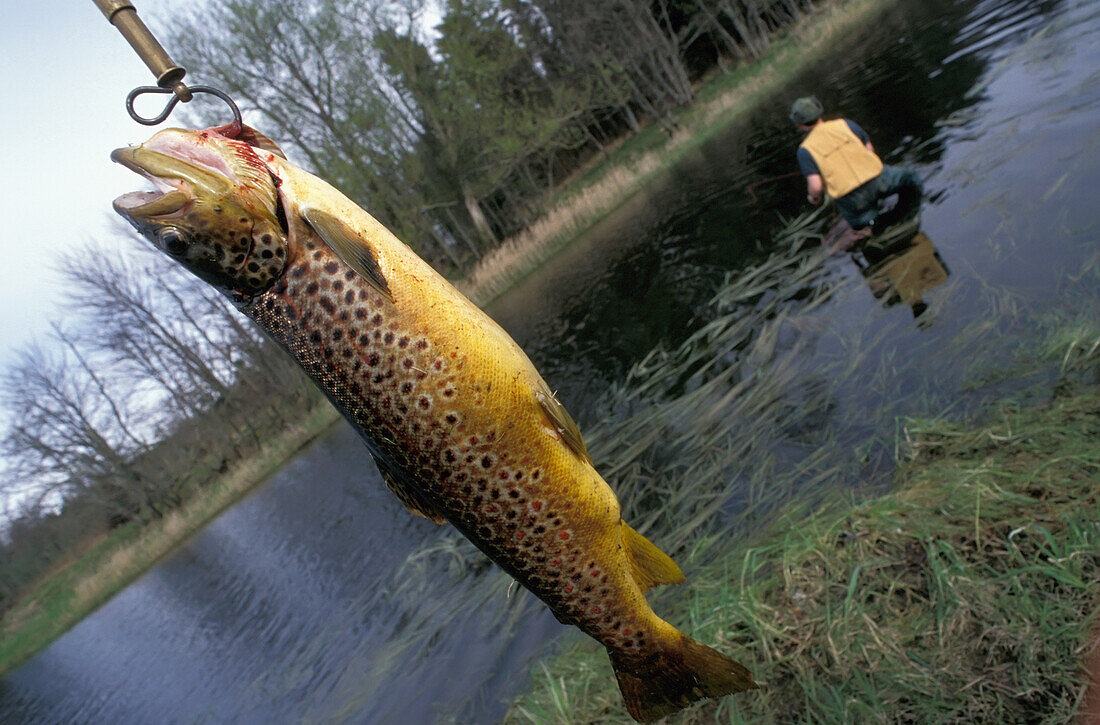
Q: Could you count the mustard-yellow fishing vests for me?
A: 1